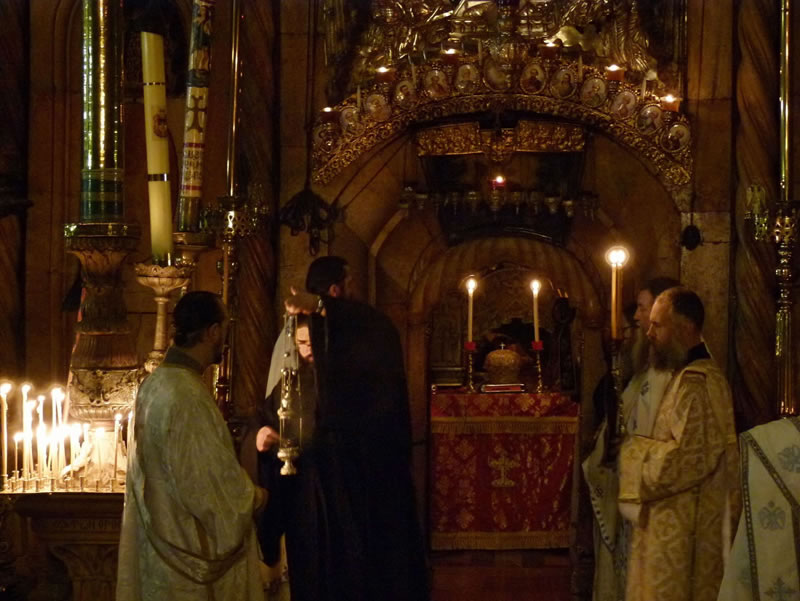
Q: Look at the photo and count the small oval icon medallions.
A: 13